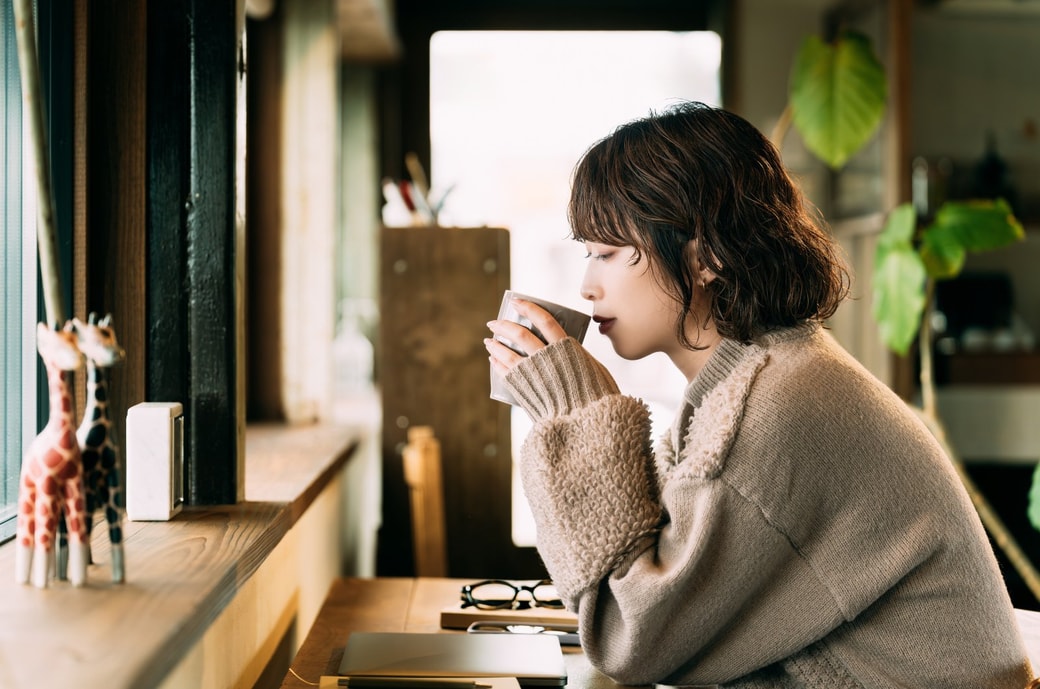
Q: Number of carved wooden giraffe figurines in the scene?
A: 2